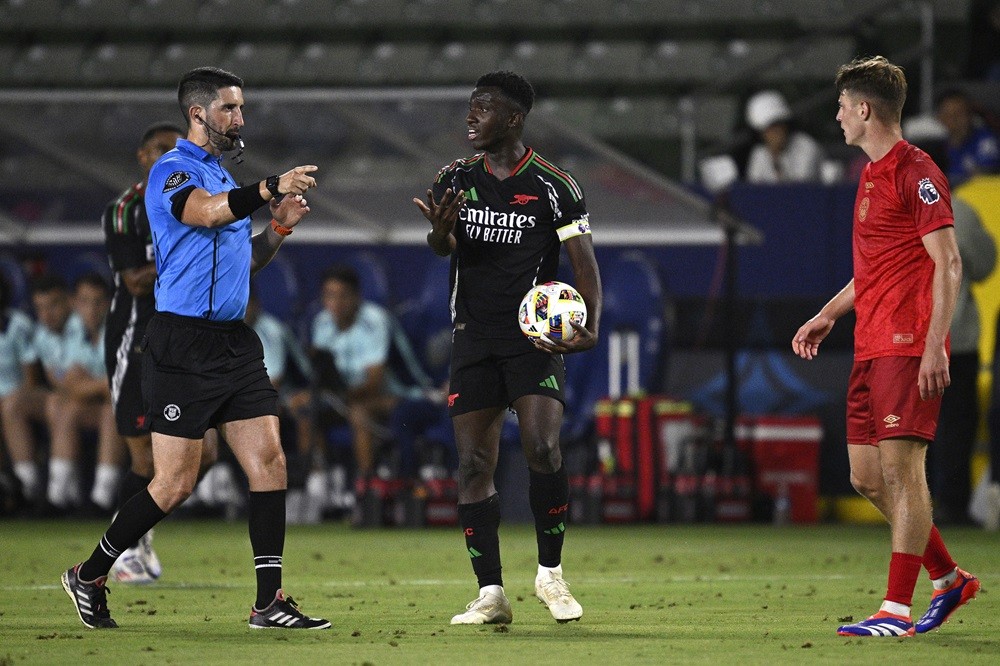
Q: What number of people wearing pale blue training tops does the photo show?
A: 5